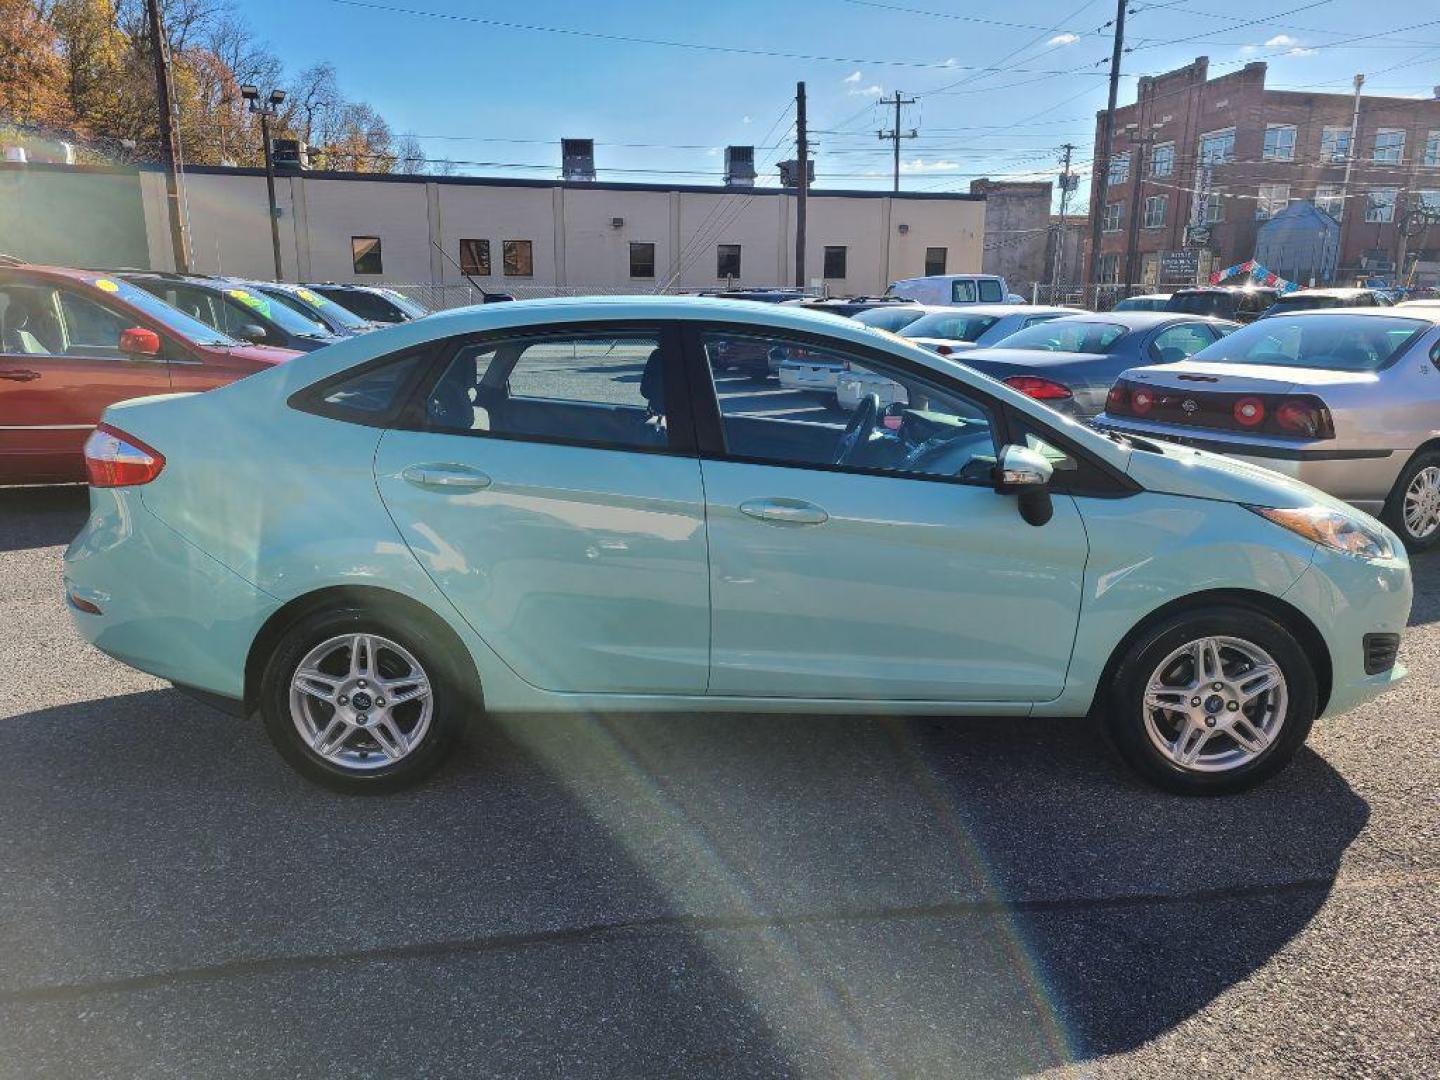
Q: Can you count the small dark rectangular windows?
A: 7